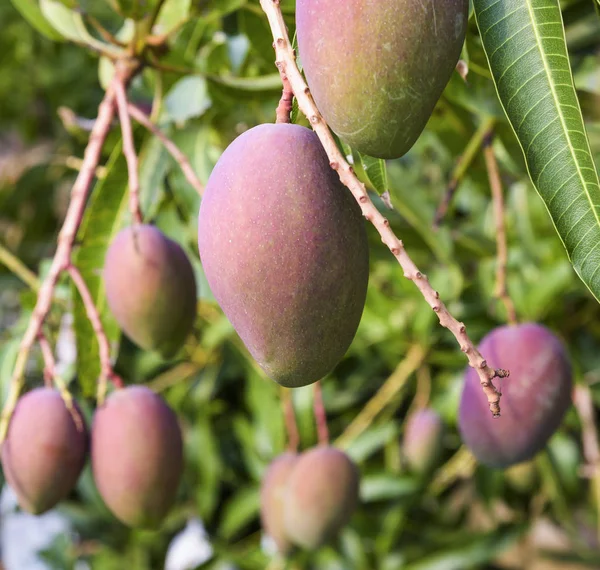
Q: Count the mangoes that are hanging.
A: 9